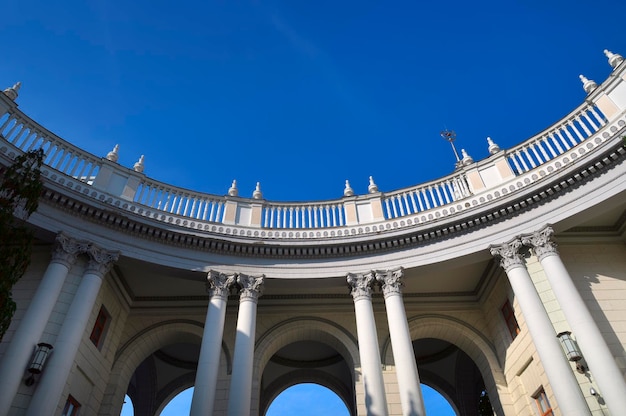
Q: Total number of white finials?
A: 11